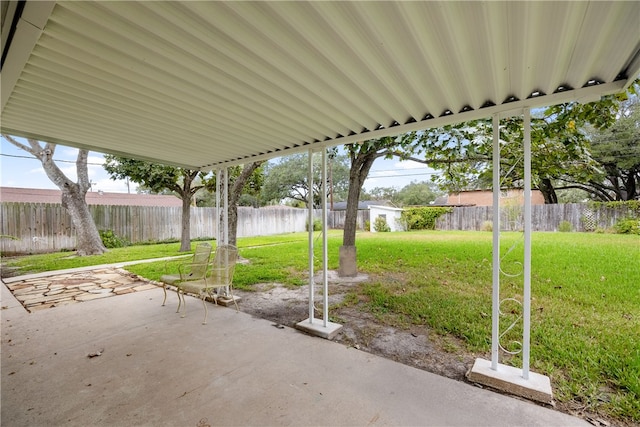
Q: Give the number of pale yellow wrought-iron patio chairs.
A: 2